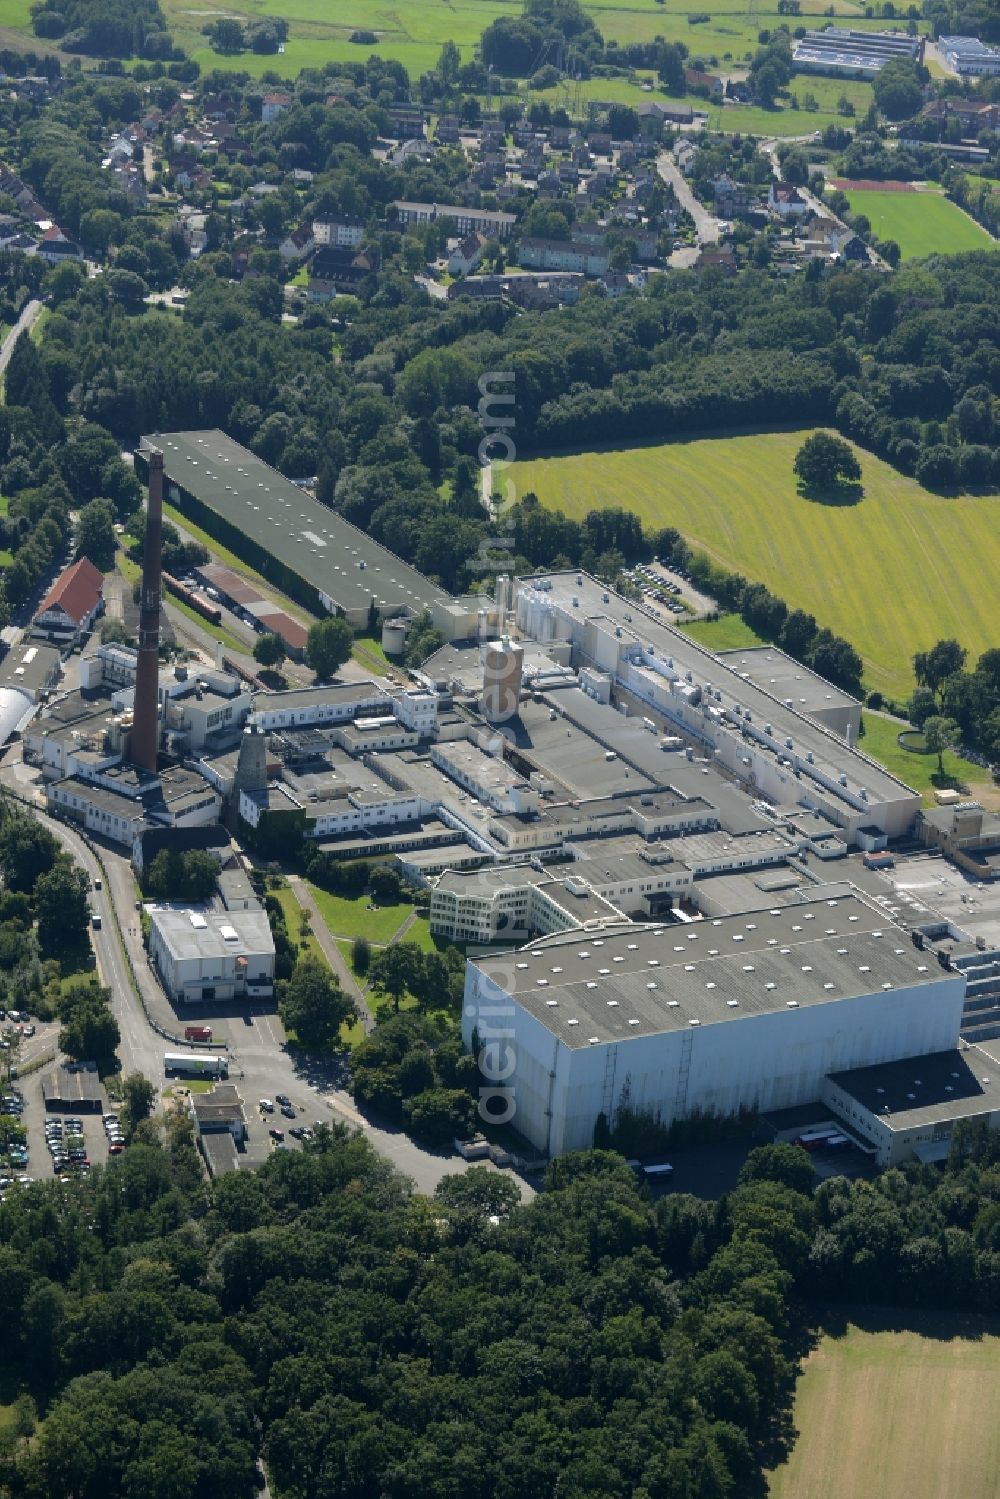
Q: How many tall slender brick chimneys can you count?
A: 1